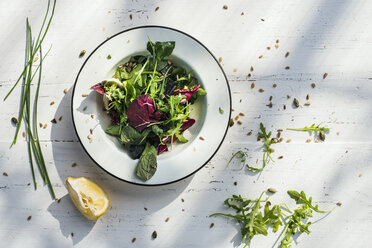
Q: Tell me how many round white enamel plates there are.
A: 1